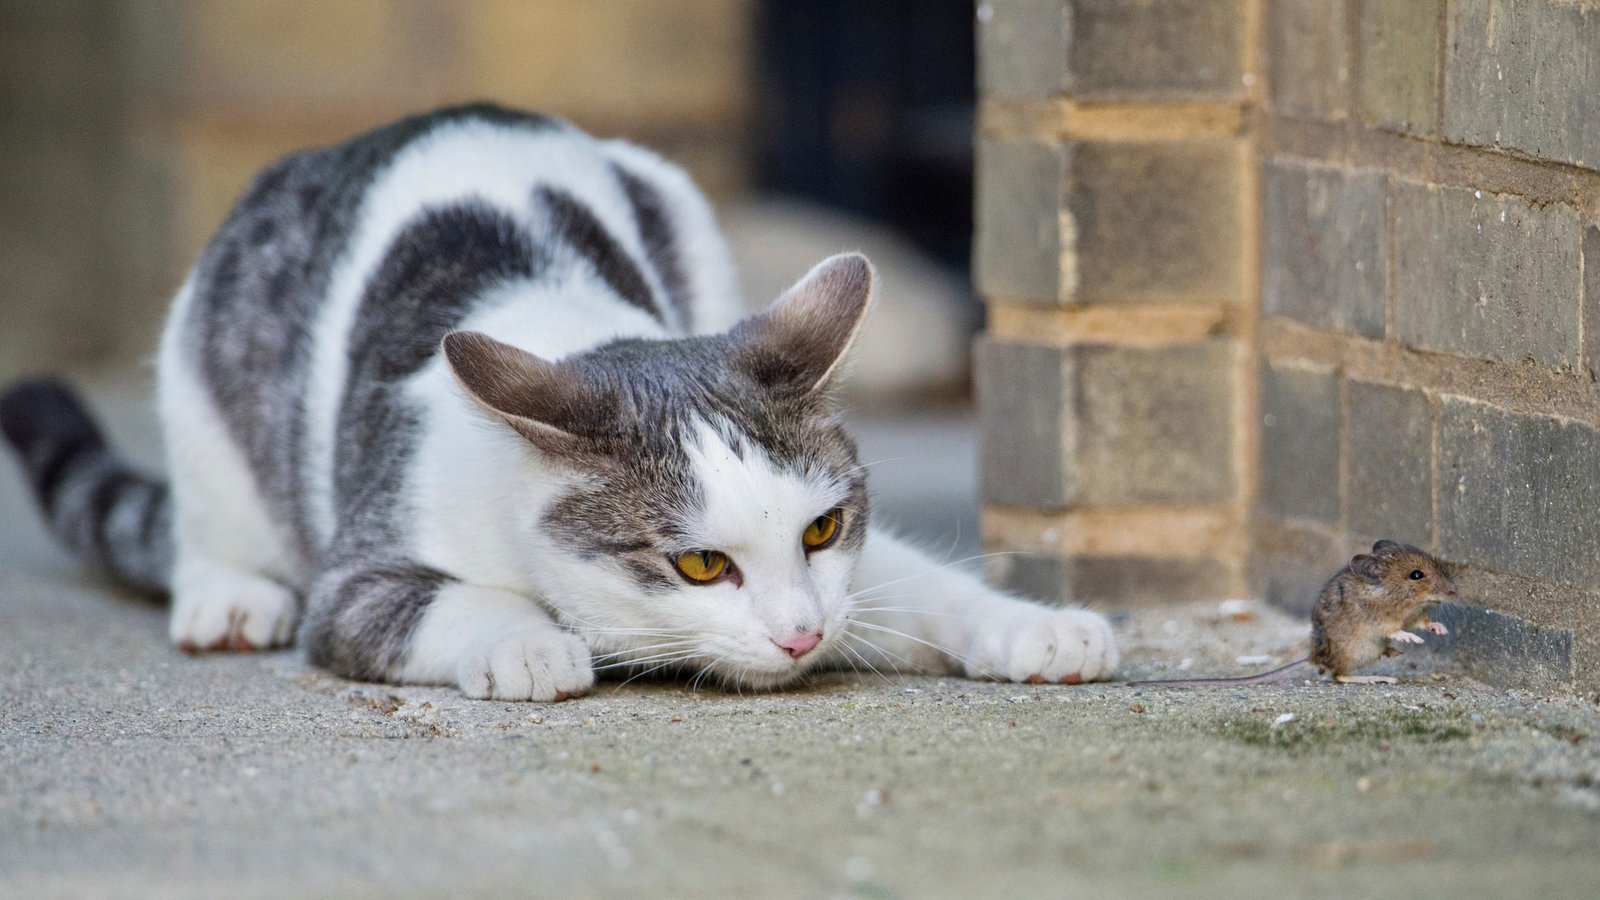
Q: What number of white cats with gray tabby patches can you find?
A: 1